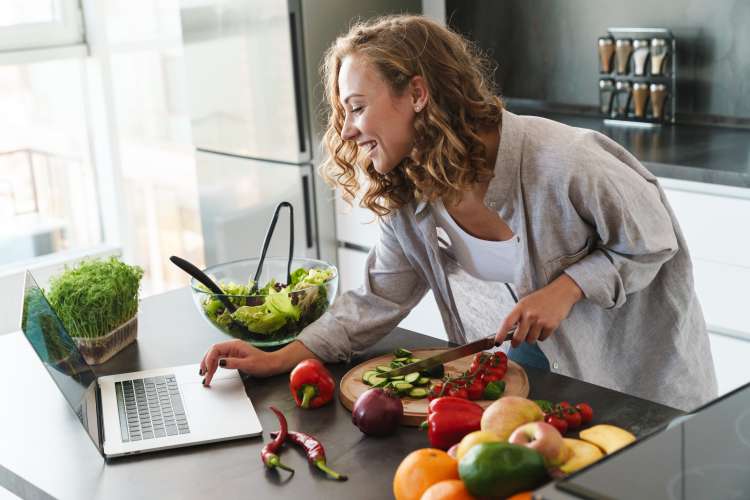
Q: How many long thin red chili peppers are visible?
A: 2